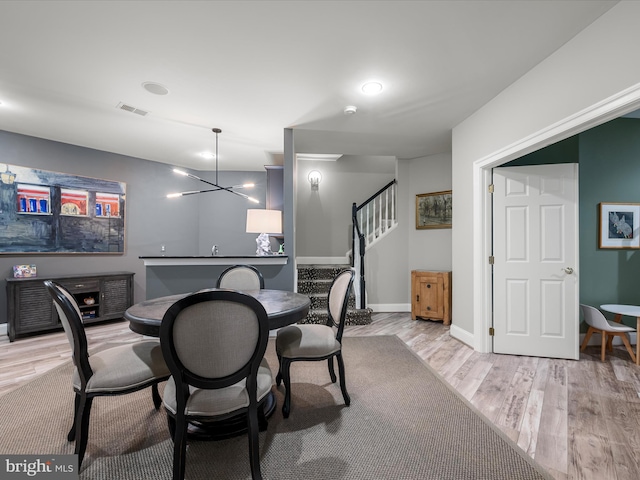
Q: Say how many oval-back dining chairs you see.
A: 4